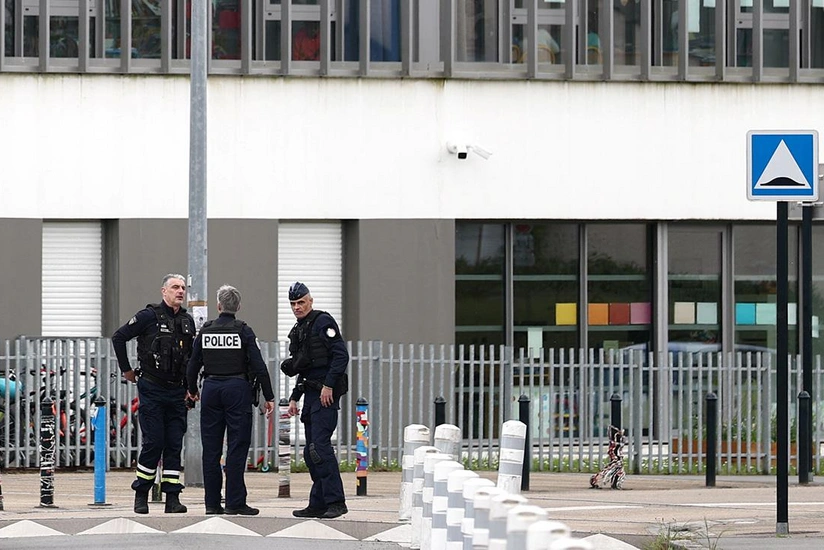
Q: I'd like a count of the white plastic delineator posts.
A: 13